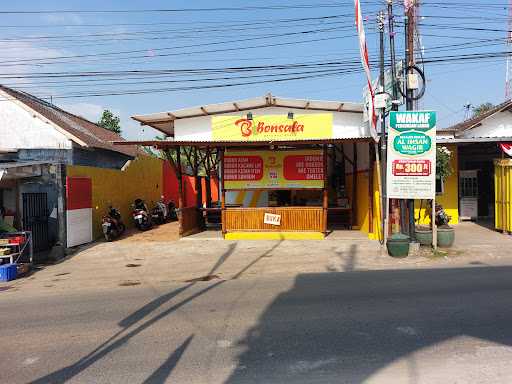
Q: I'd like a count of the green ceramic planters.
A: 3